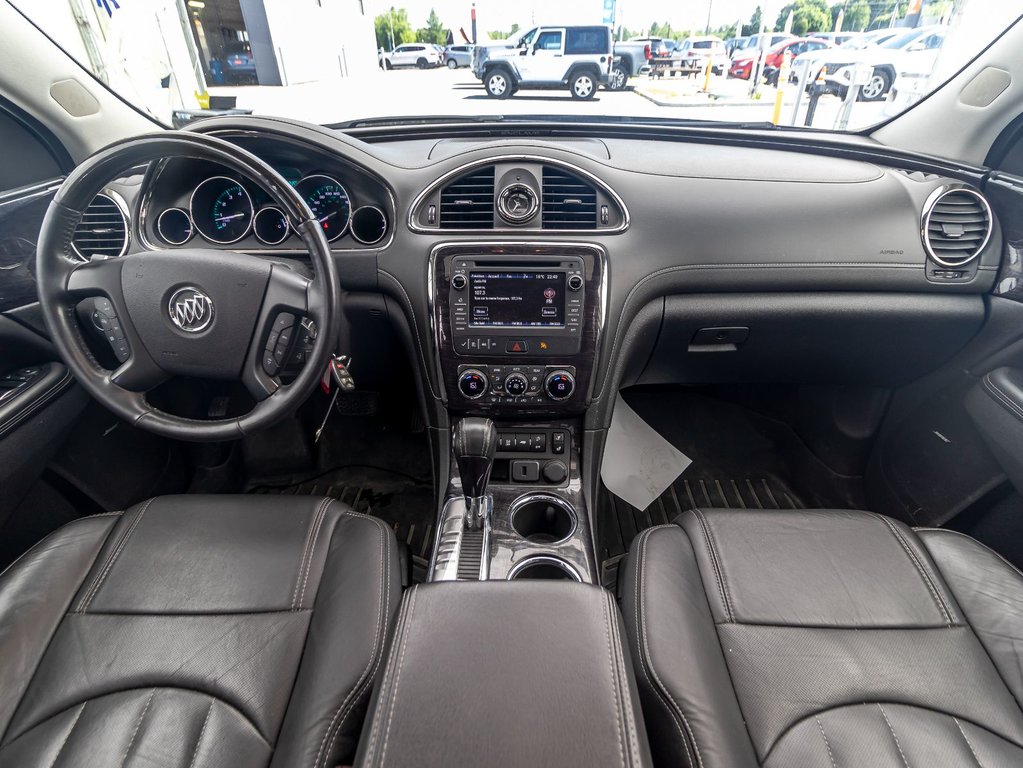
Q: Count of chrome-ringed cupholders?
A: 2